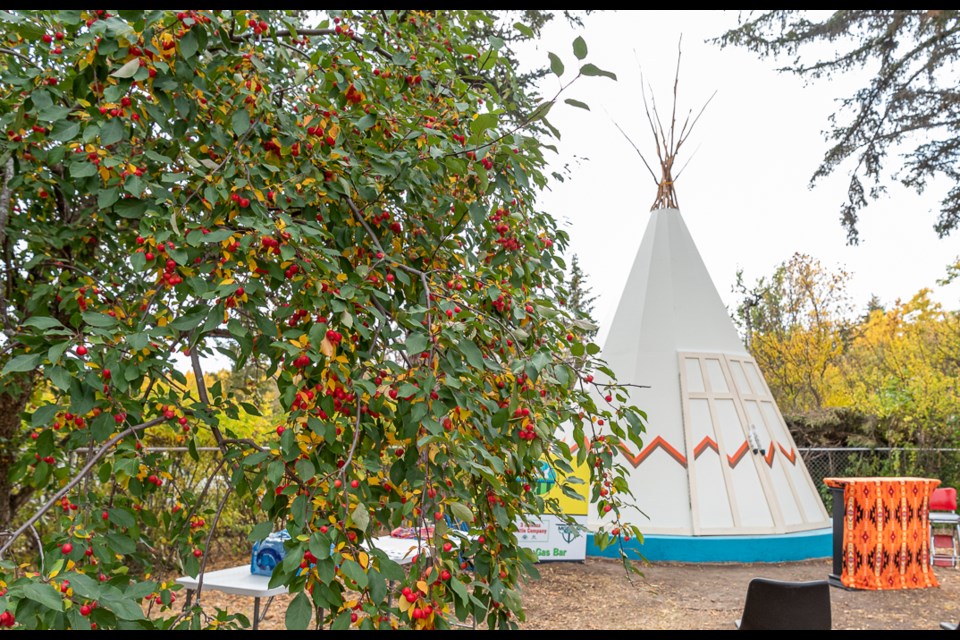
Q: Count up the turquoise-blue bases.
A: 1